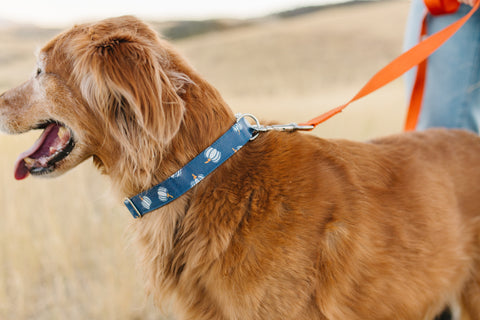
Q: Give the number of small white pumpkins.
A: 7